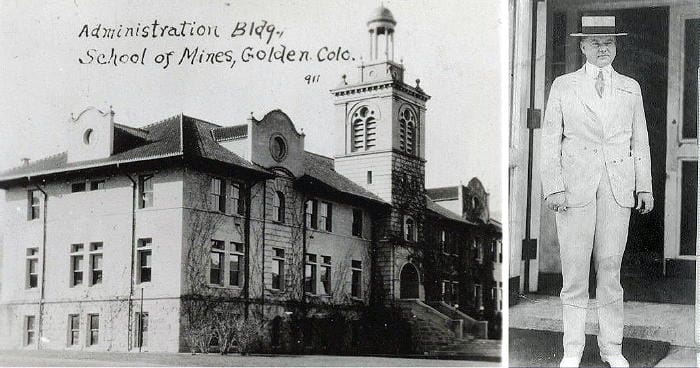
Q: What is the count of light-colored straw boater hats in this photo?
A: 1